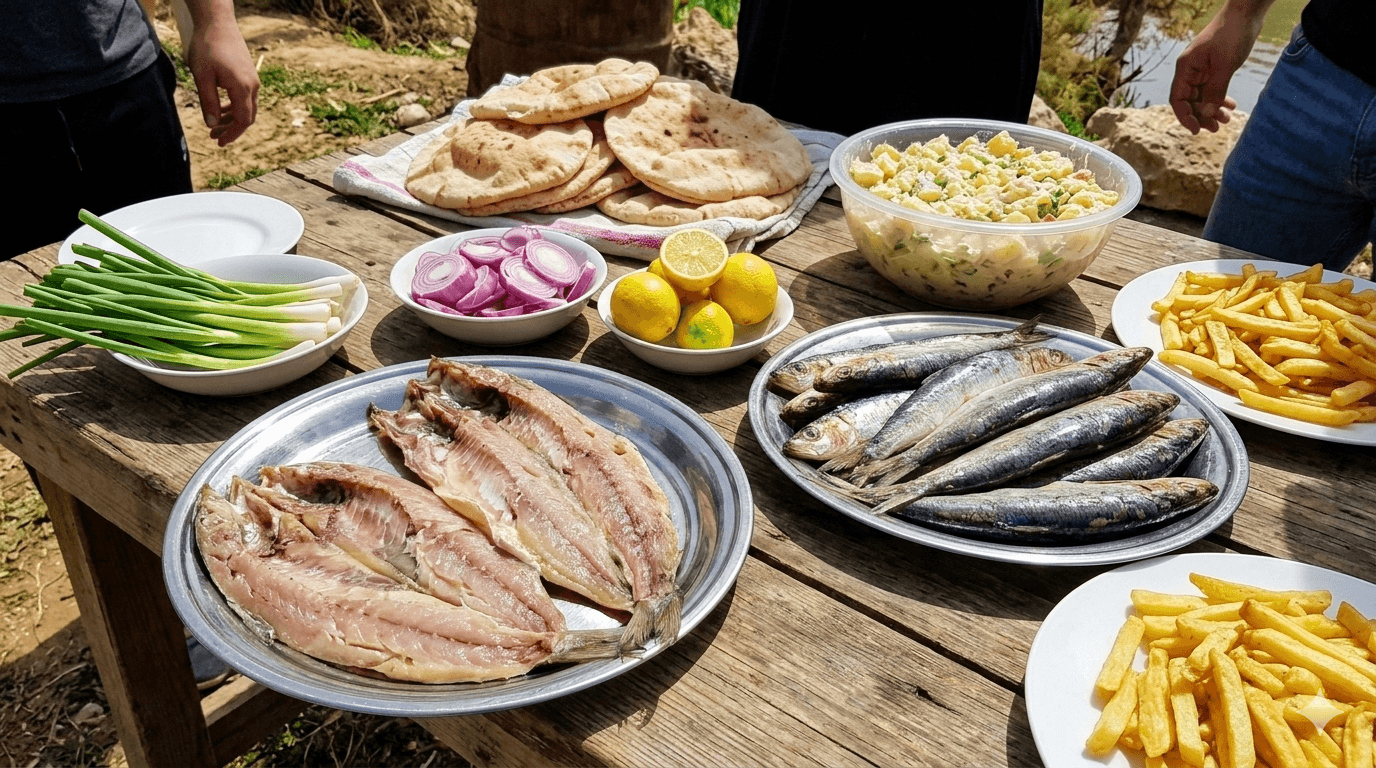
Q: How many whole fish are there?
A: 9